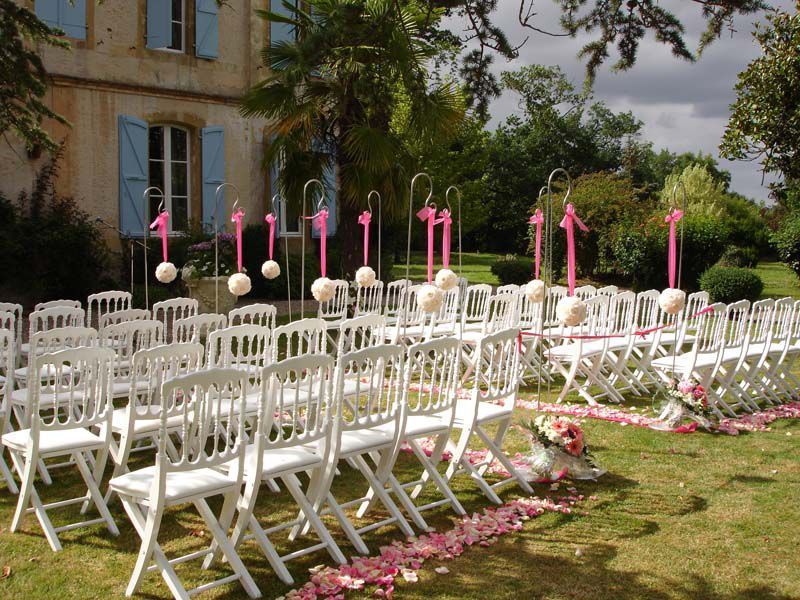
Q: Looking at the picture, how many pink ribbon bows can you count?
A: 10